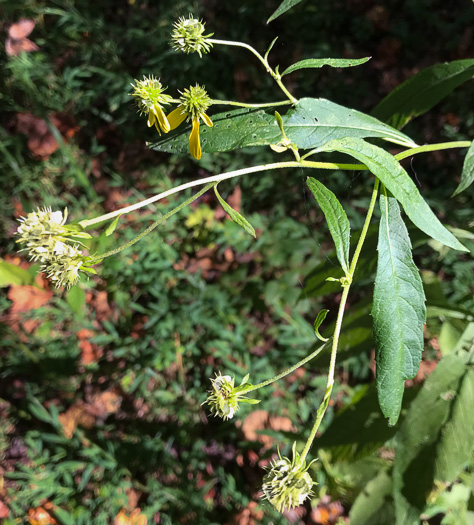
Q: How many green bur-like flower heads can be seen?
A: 7